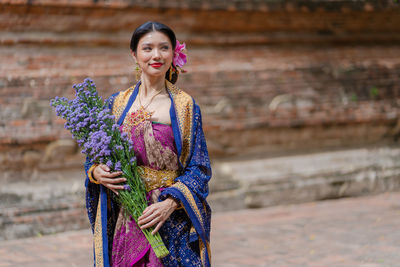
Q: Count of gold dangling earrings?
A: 2